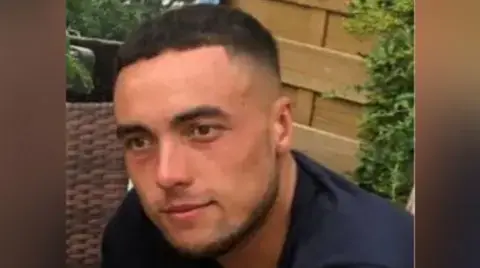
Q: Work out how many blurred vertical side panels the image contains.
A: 2